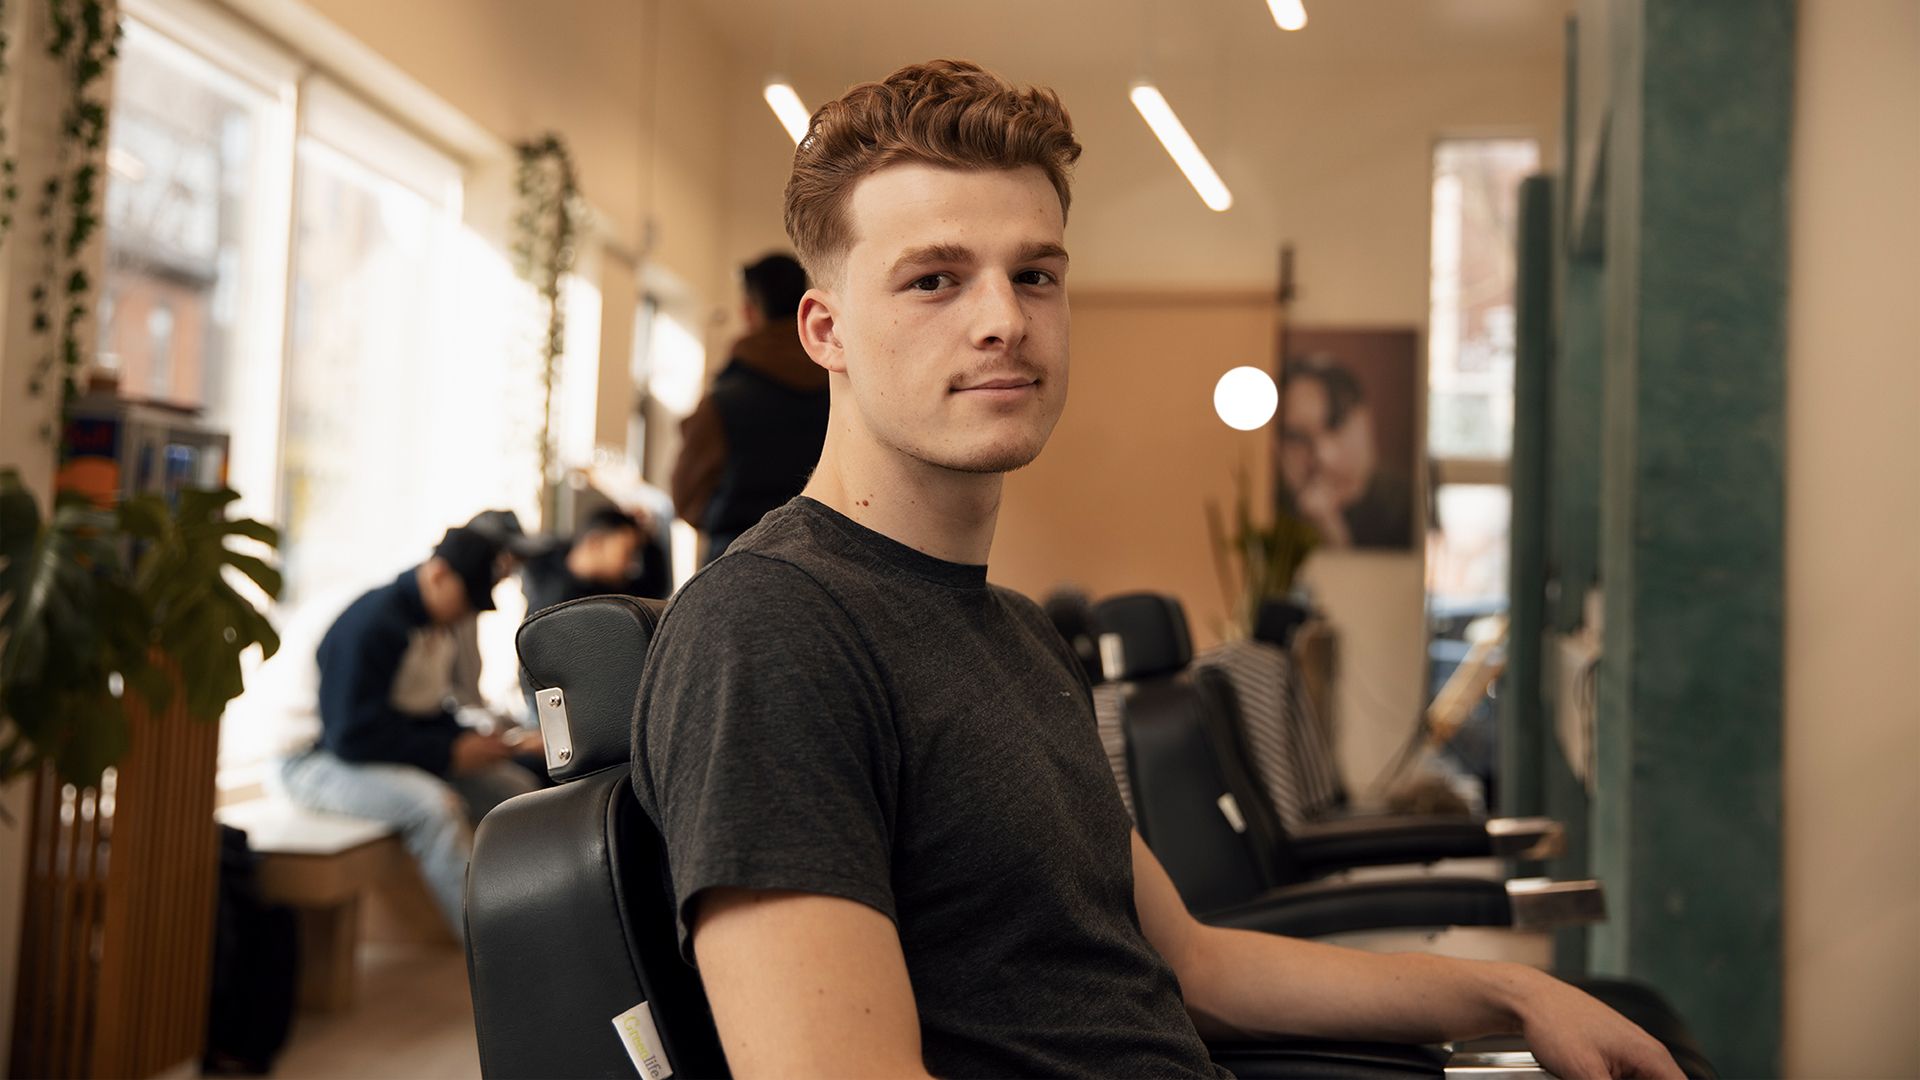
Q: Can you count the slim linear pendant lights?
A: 3